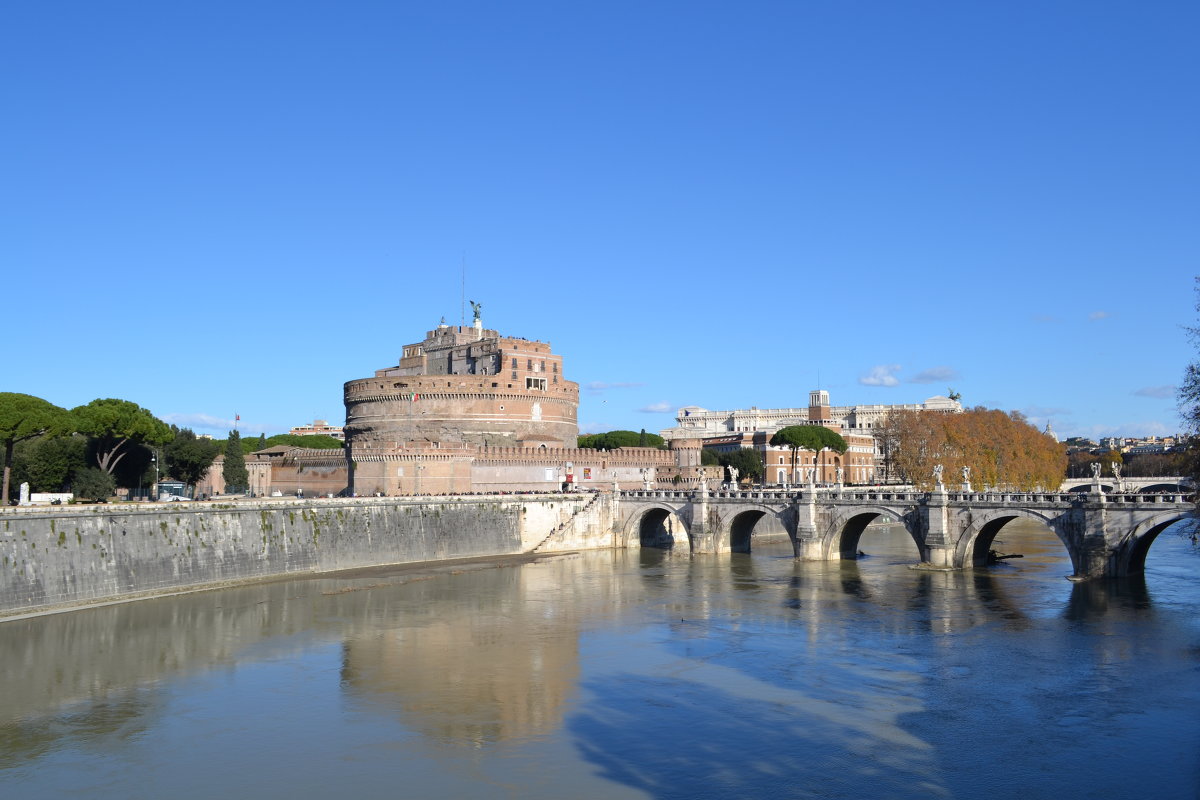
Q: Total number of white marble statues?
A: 10